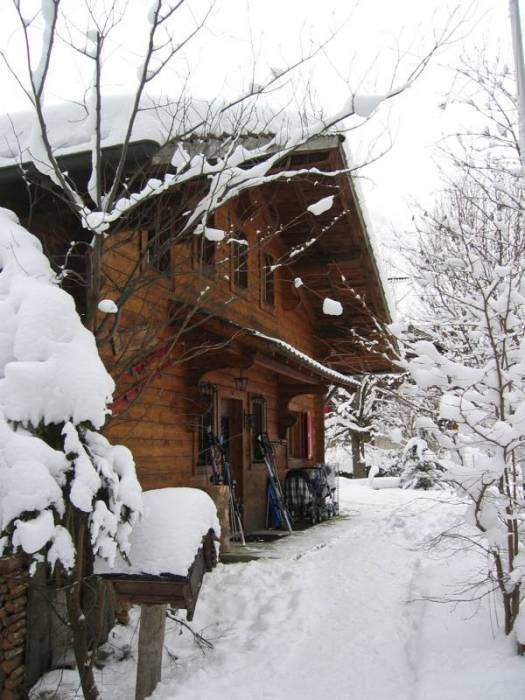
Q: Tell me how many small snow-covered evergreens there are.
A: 1